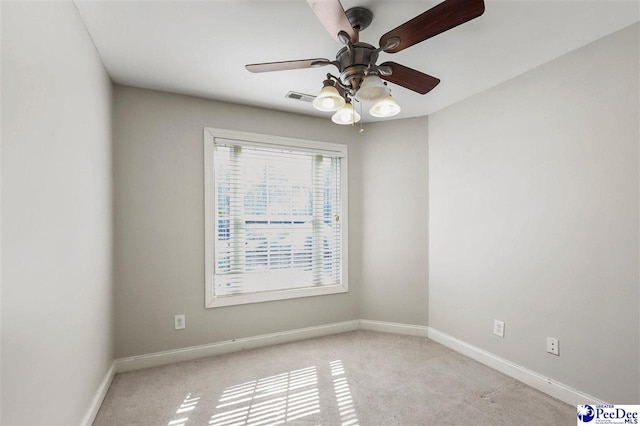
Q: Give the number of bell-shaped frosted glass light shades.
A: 4